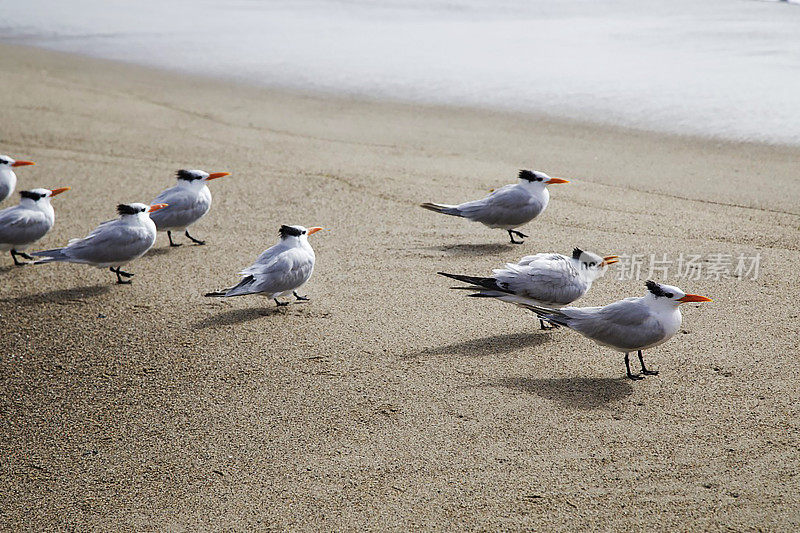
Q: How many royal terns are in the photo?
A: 8